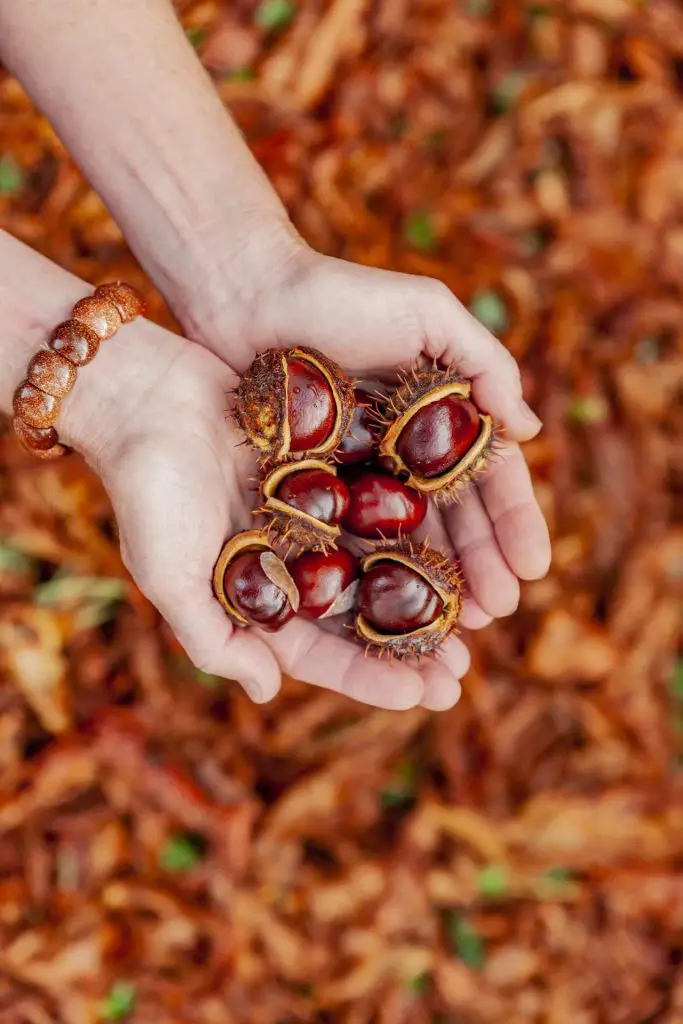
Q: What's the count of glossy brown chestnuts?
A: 8